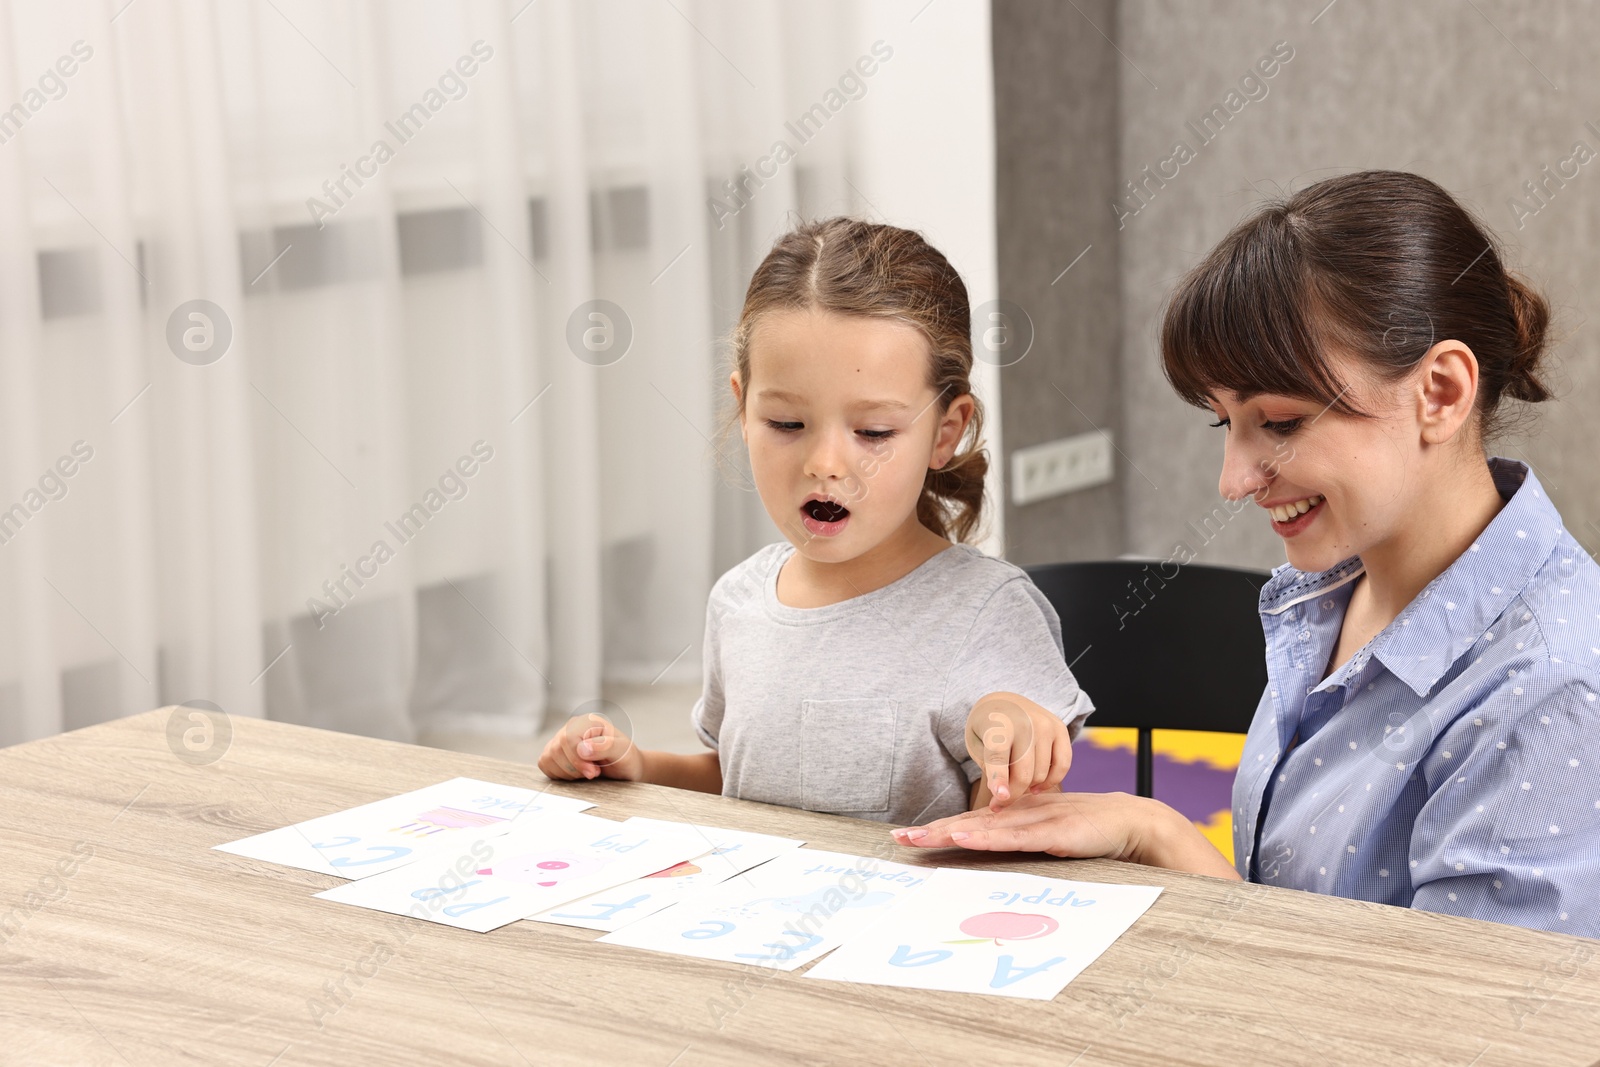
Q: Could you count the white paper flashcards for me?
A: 5